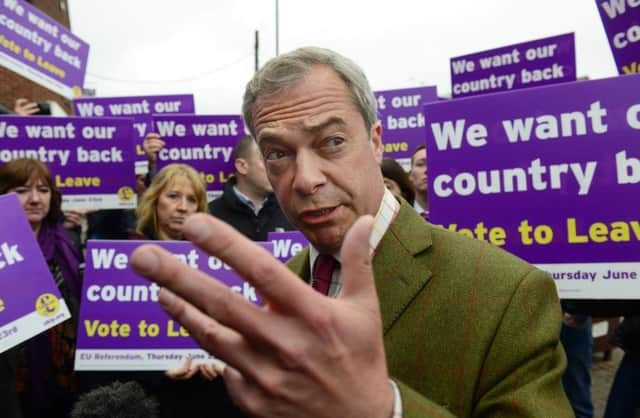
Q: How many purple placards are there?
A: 11